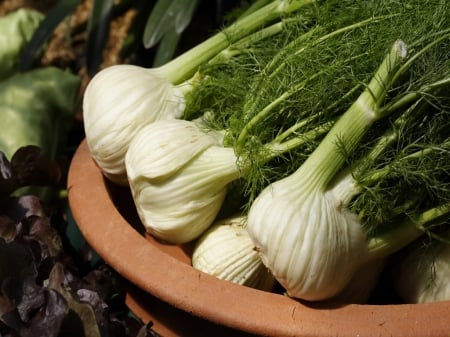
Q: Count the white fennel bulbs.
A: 5